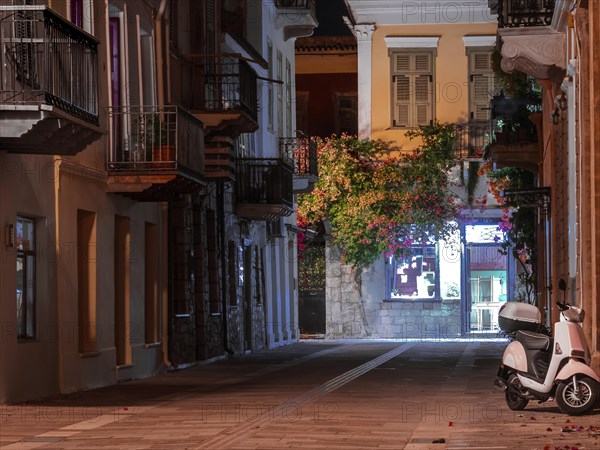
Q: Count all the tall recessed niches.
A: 3